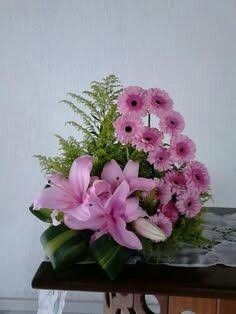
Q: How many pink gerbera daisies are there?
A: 12